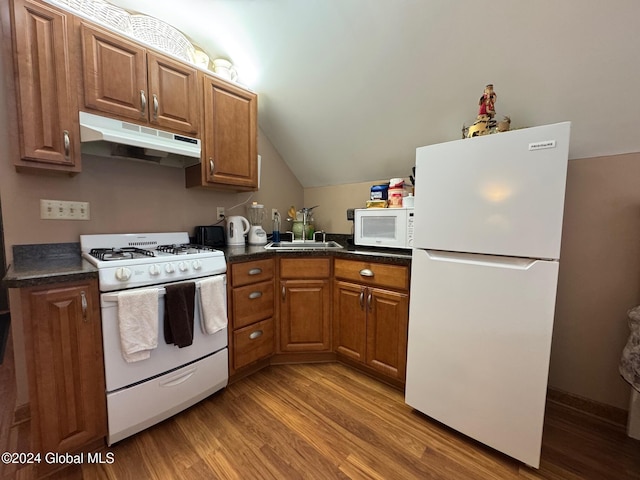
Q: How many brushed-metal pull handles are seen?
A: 12